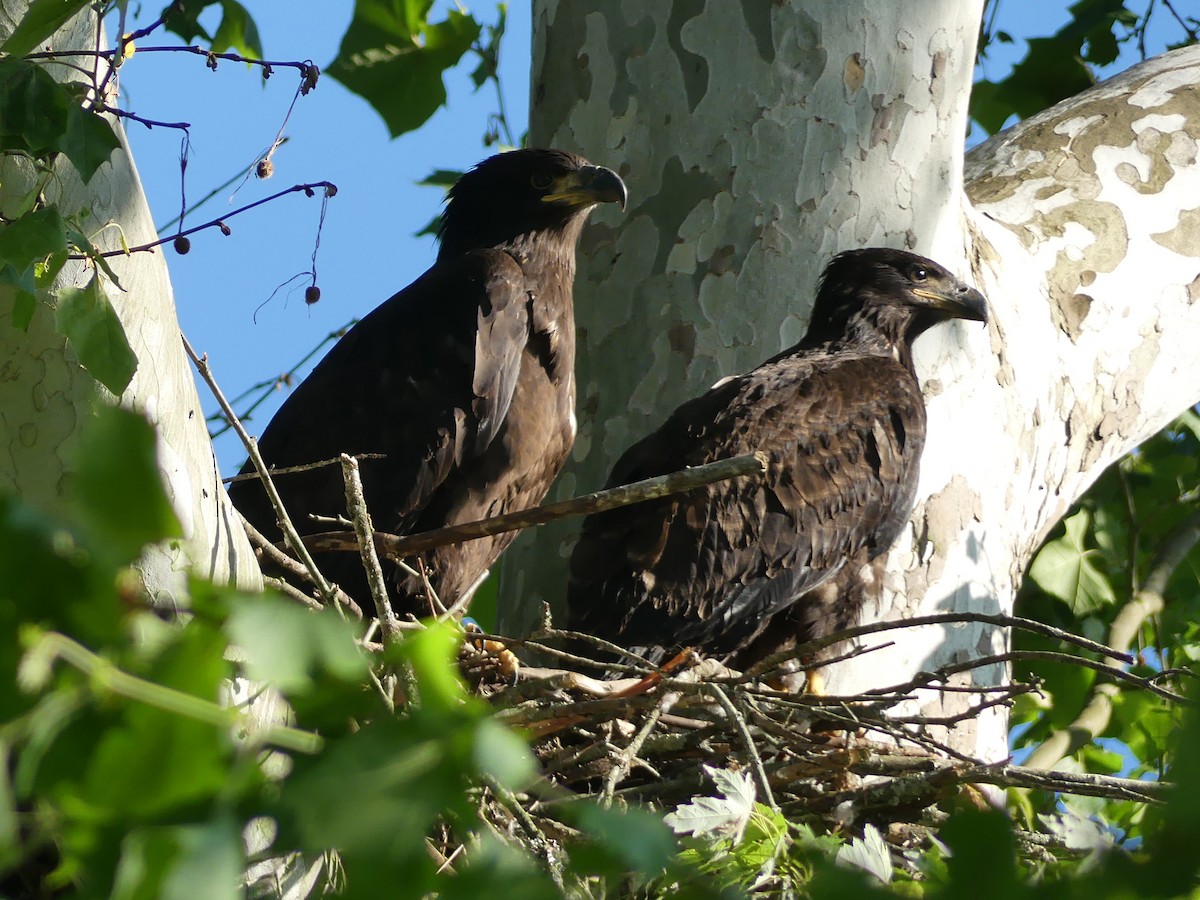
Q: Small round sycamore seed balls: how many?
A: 3